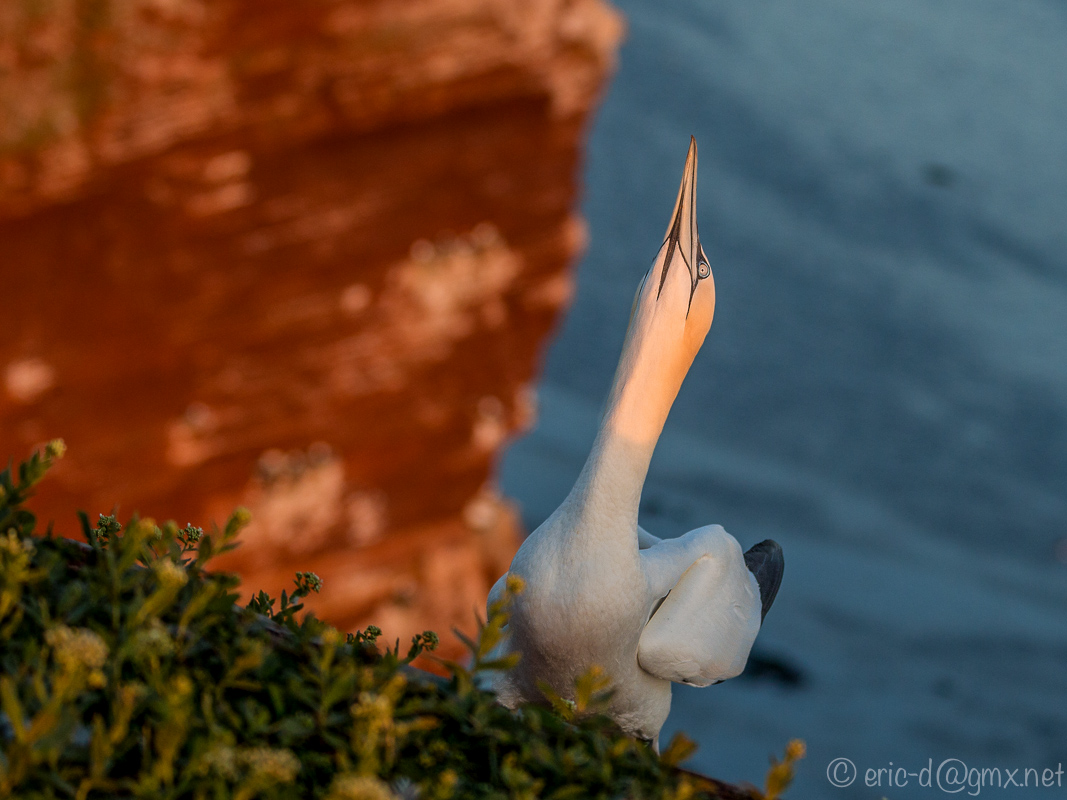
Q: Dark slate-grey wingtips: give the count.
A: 1